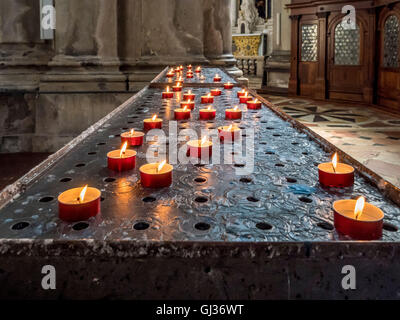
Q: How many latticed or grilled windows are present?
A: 3